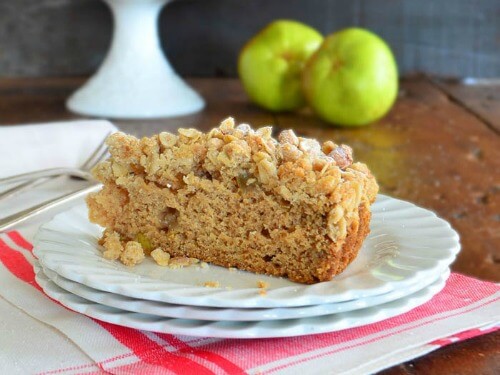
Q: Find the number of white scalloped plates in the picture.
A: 3